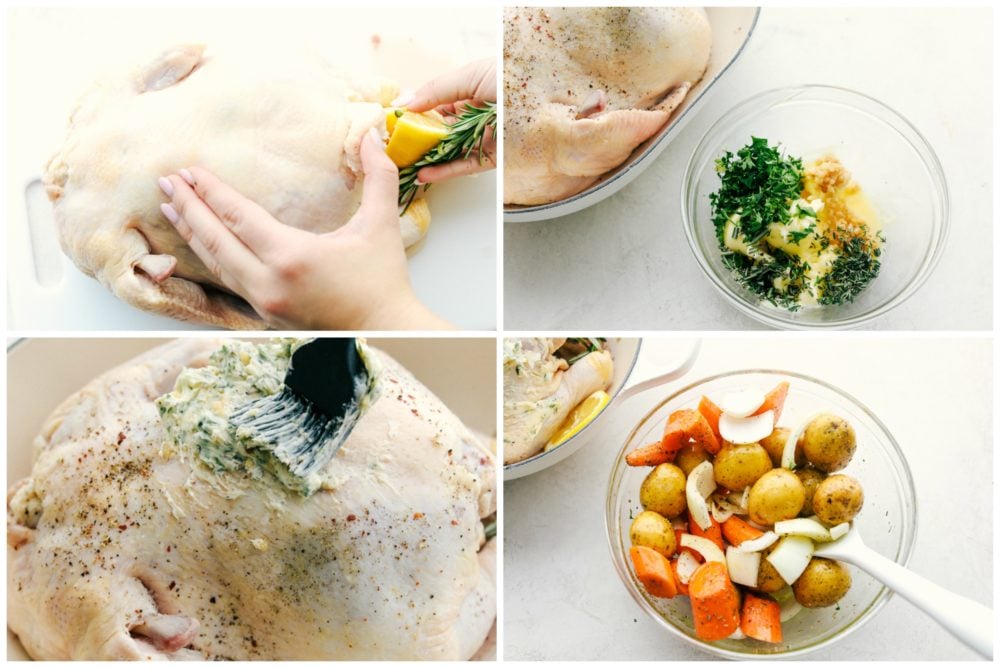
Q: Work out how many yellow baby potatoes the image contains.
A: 11